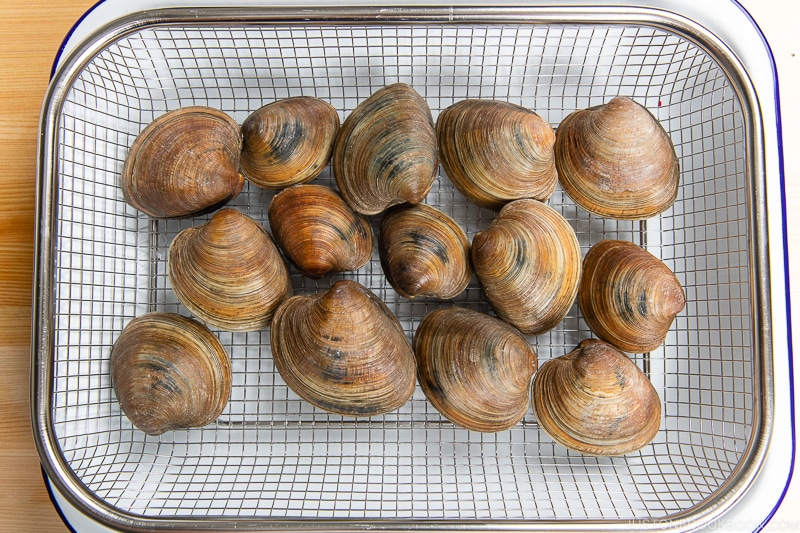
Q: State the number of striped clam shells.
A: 14